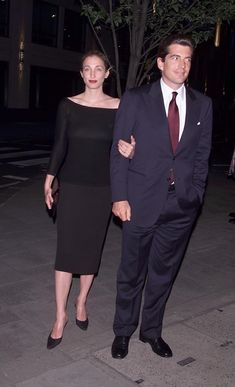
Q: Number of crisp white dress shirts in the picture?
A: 1